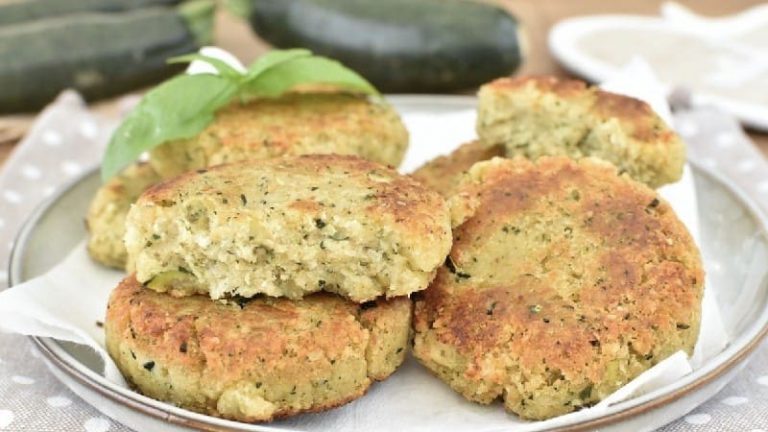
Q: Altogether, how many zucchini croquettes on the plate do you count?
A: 7